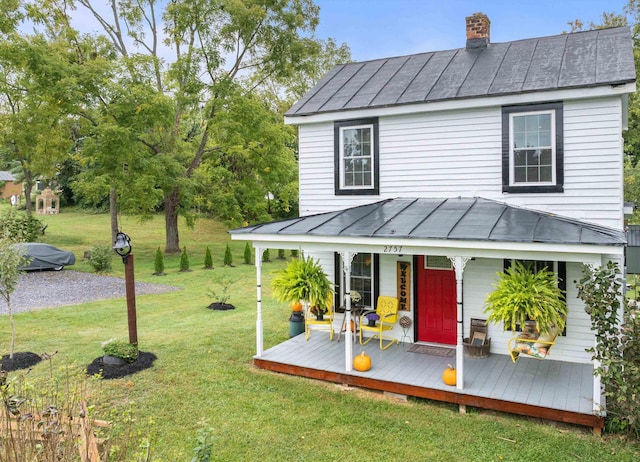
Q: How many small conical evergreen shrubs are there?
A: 8